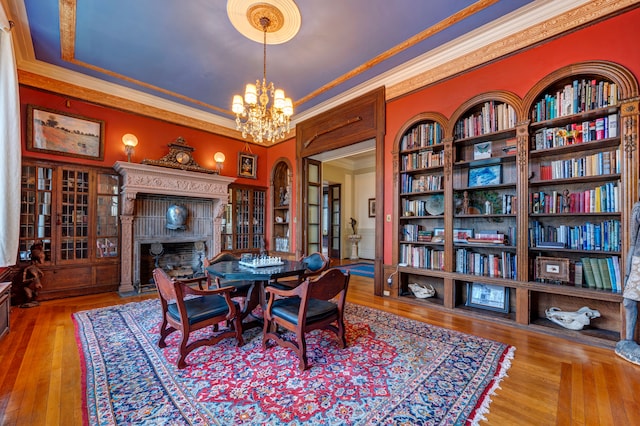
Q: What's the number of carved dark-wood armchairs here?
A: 4